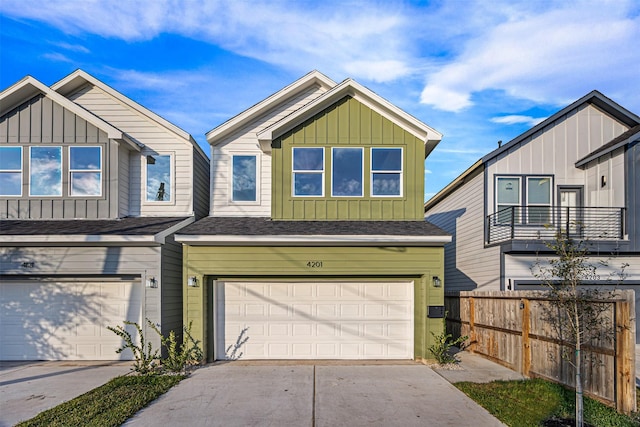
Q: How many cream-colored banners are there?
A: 0